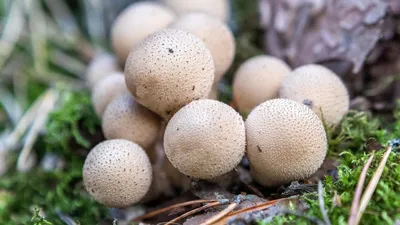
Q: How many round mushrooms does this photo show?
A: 12